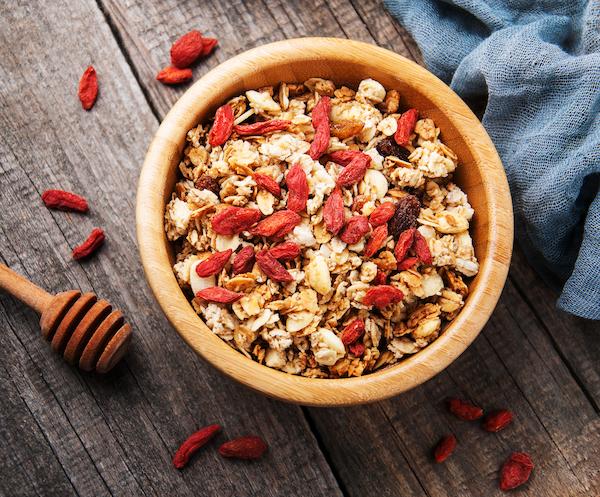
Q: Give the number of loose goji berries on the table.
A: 12